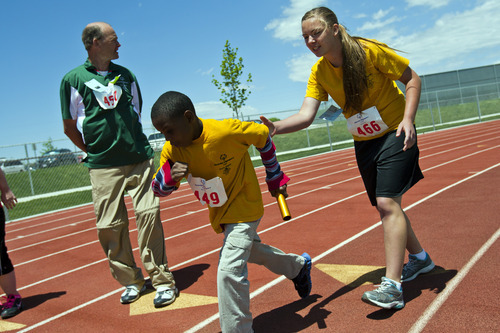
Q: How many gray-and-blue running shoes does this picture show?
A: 2